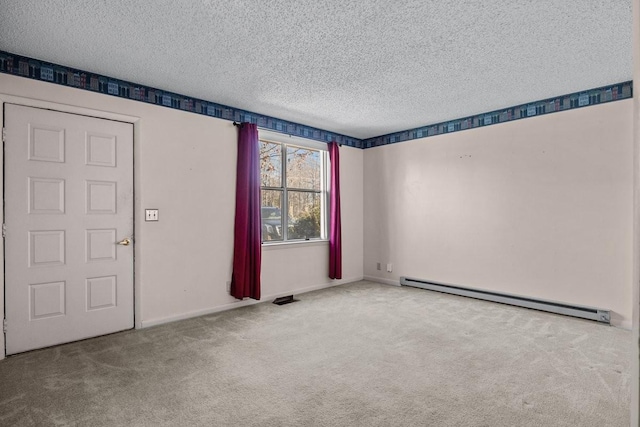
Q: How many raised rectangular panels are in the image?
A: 8